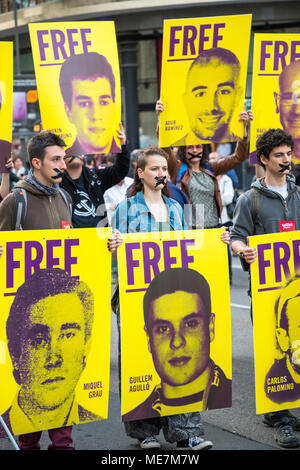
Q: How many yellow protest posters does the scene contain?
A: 7